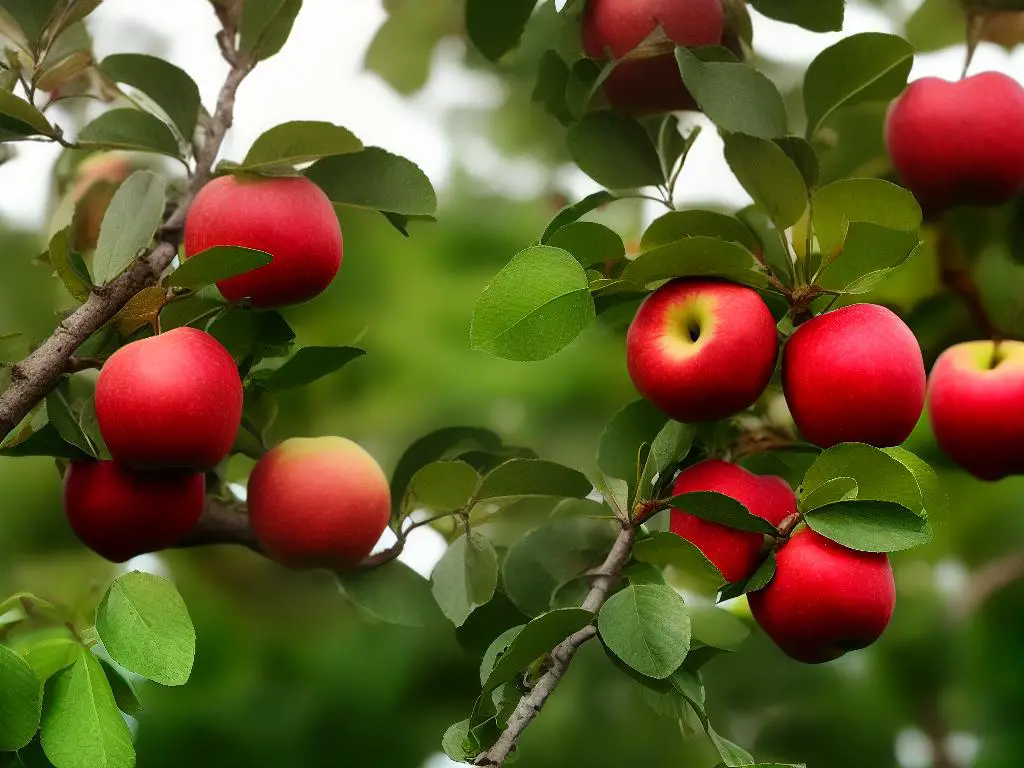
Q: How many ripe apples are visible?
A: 11